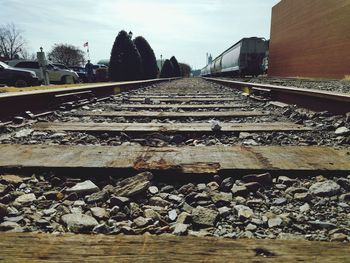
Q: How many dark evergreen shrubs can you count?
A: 4